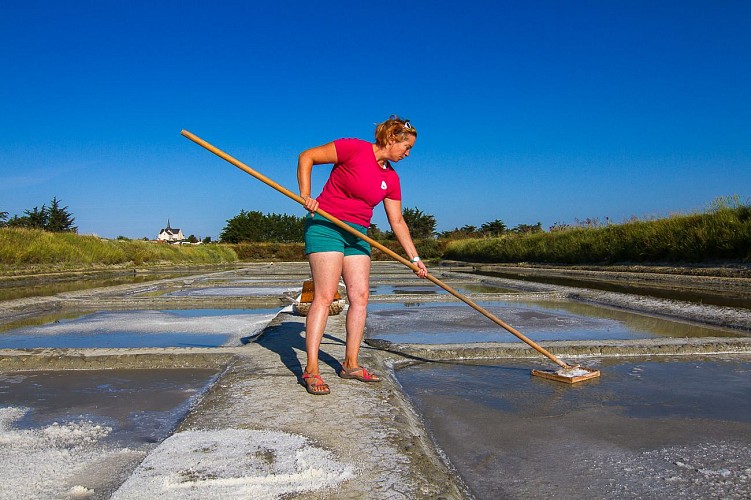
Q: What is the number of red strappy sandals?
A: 2